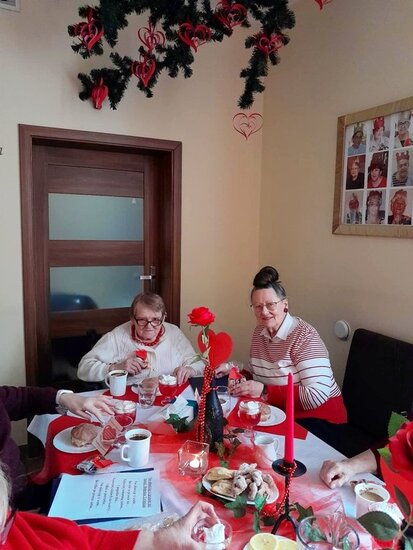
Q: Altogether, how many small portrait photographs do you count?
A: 9